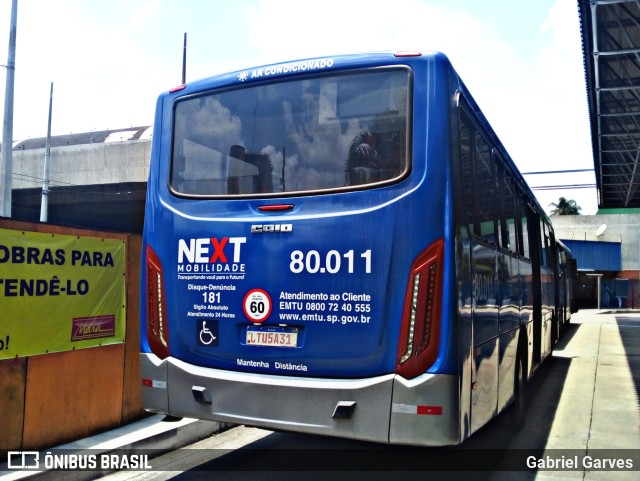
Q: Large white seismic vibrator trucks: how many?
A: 0